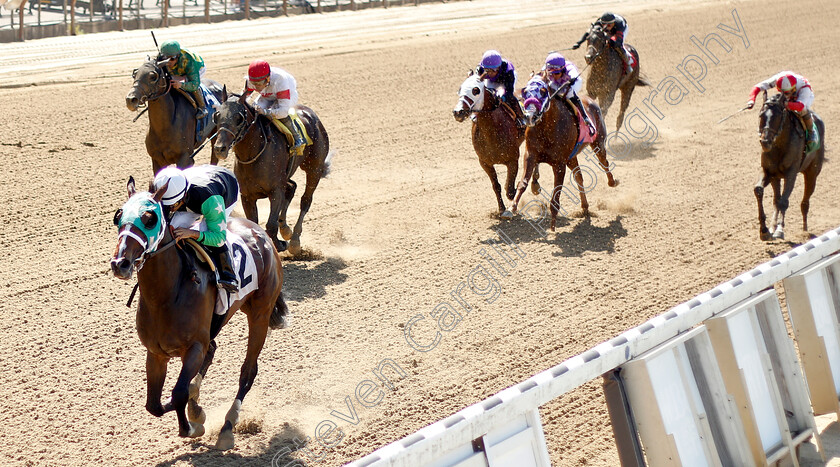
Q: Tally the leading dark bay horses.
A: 1